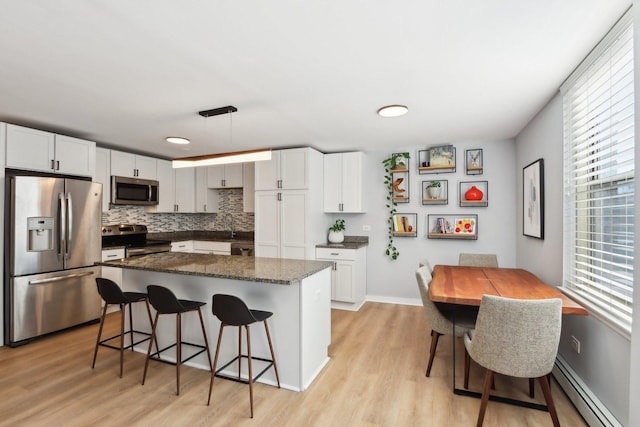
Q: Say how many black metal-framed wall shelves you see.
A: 7